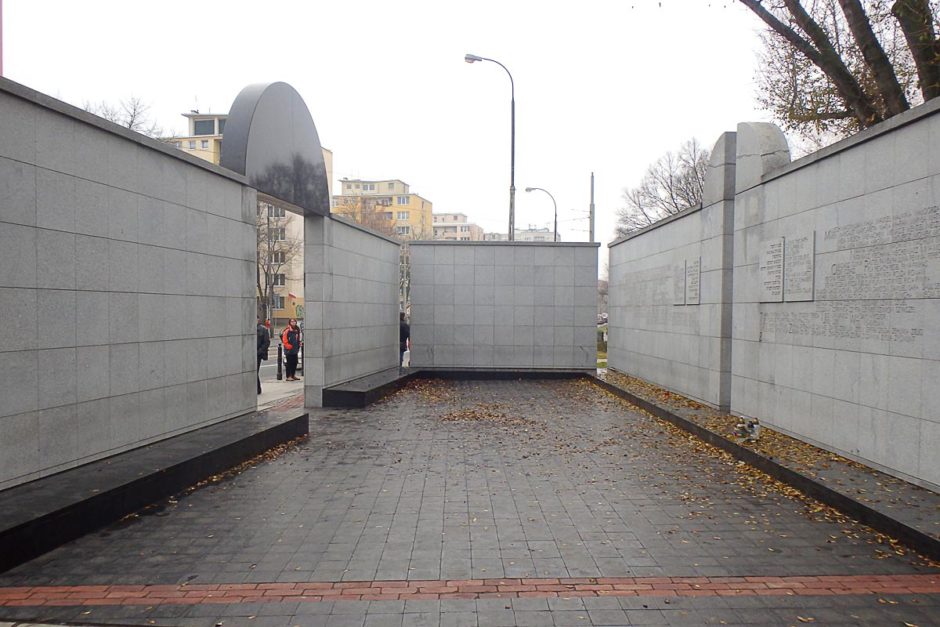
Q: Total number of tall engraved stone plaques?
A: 4